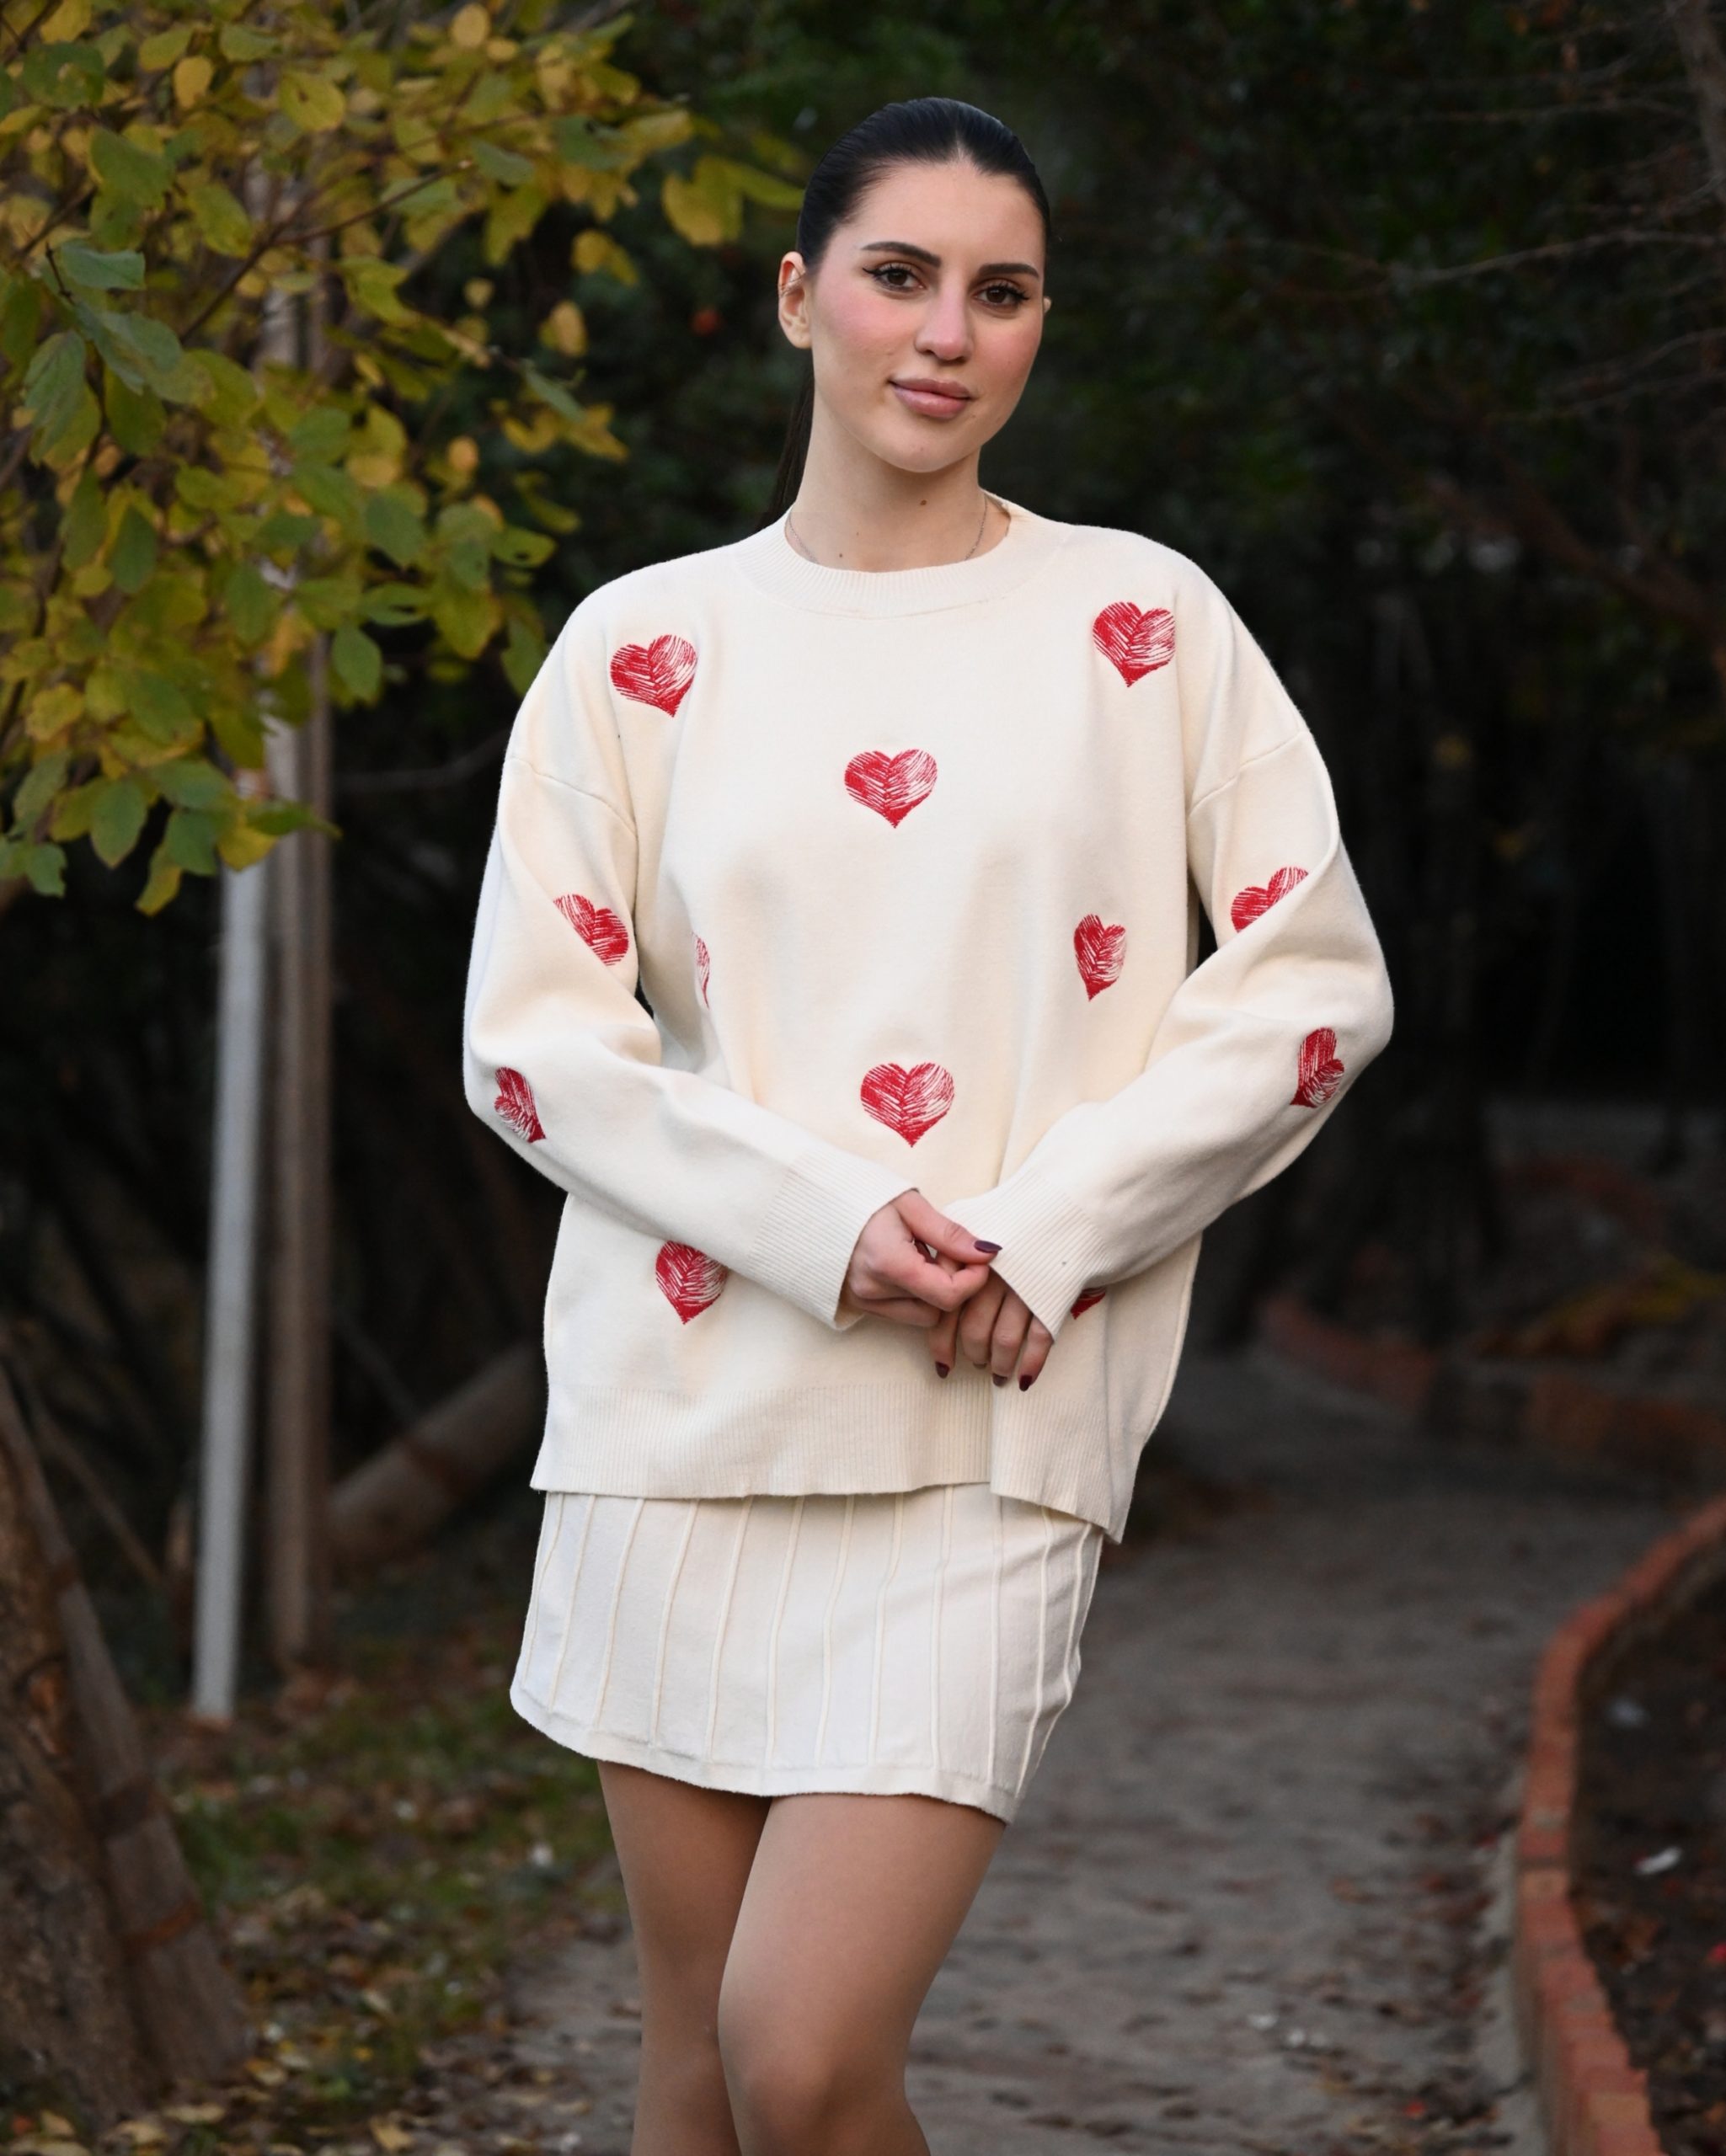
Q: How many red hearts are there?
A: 12